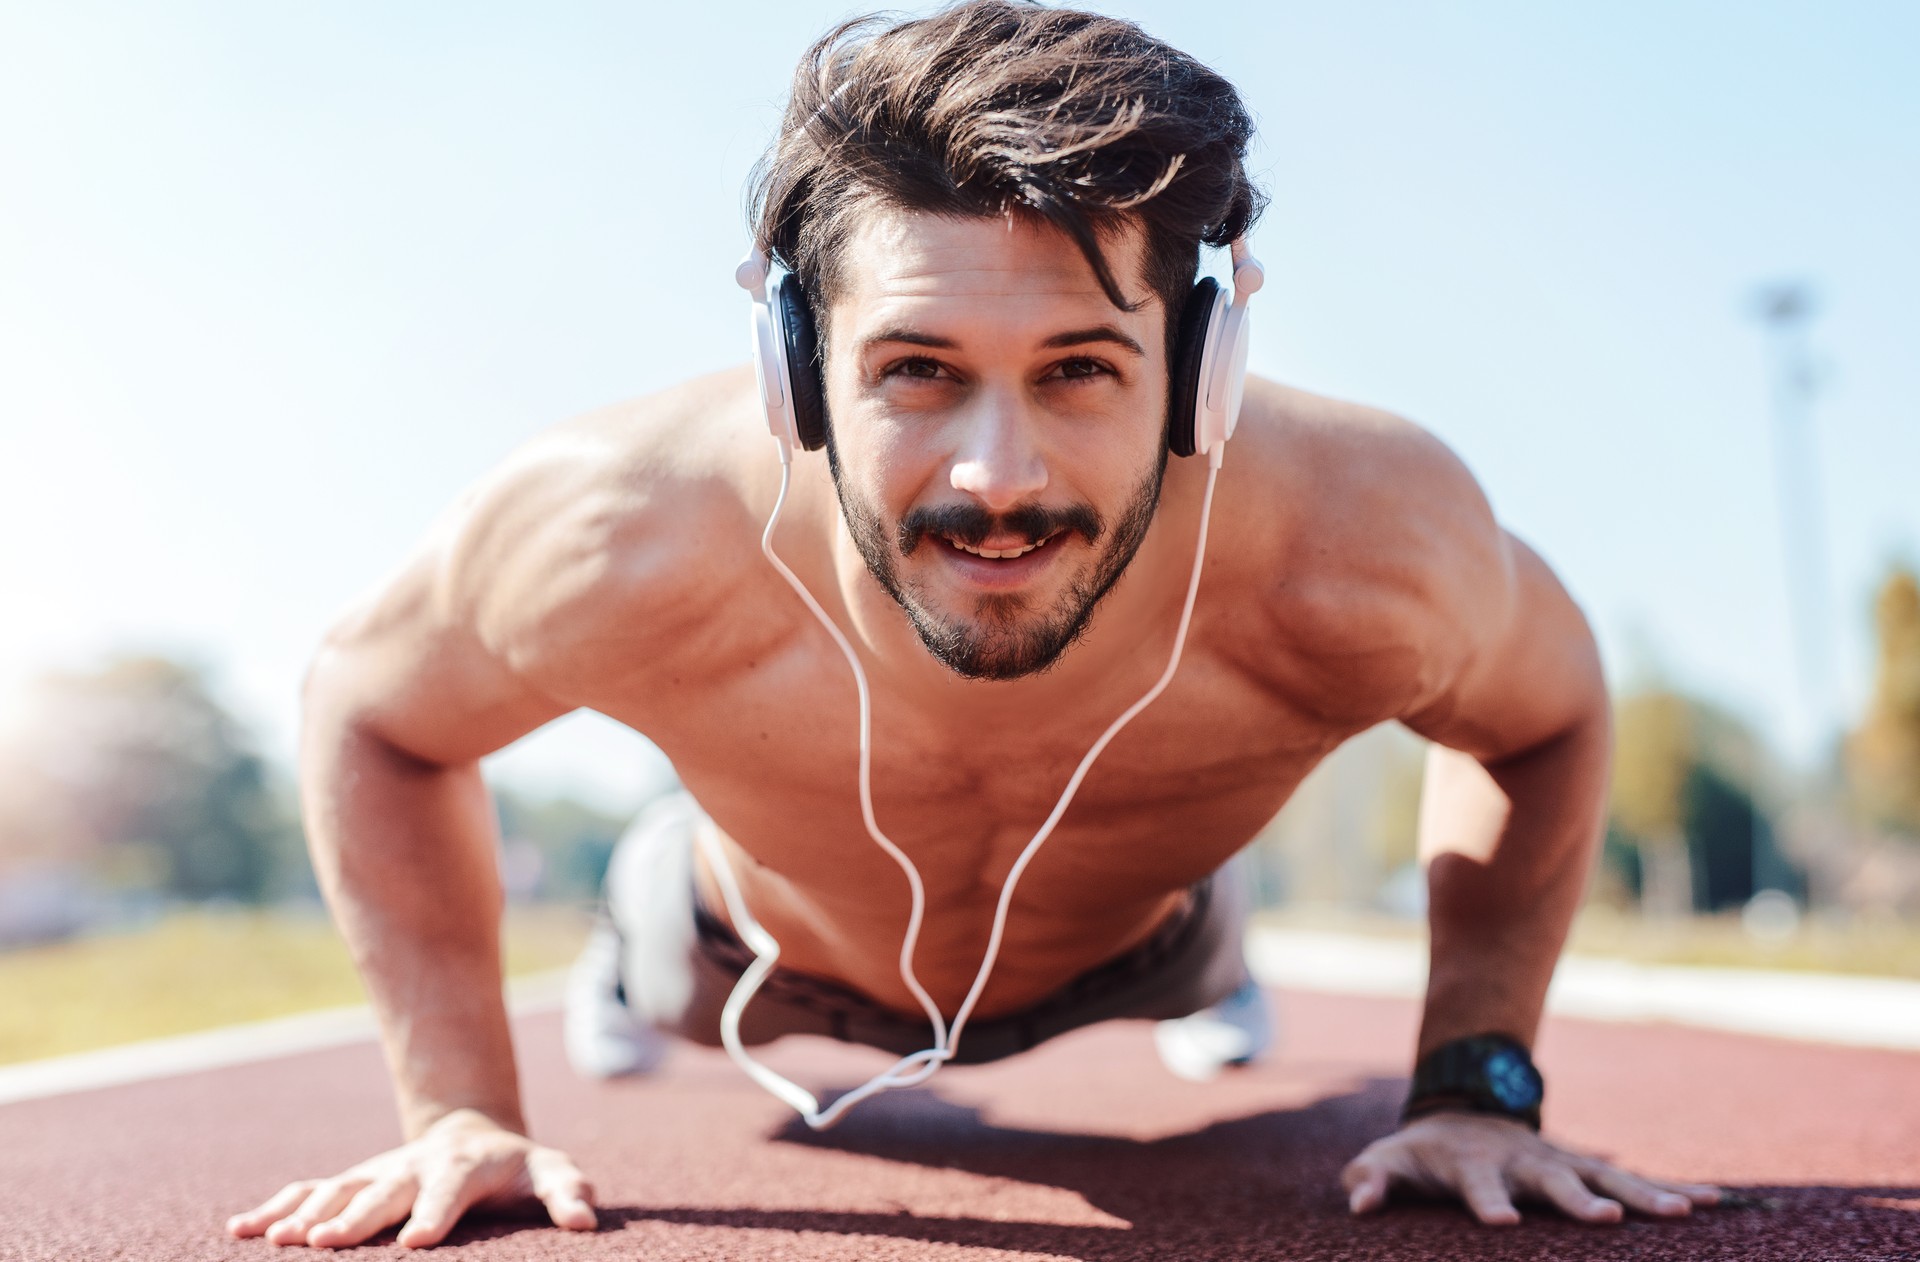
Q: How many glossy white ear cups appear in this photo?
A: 2